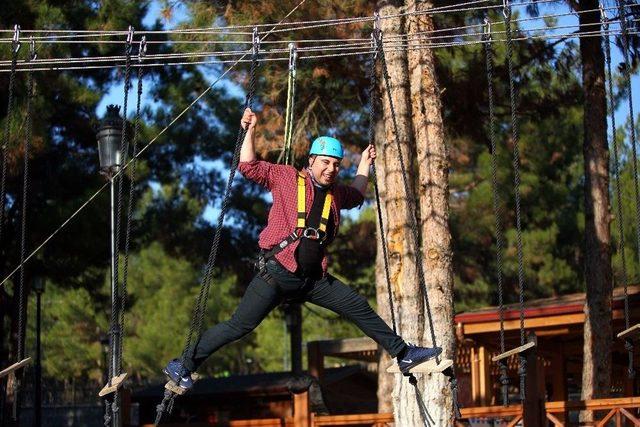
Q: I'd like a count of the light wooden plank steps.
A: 6